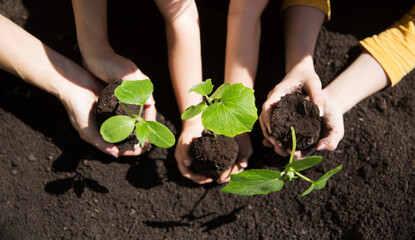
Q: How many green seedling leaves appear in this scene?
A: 11